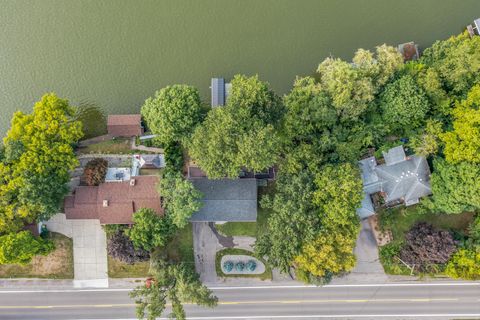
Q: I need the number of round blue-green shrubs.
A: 3